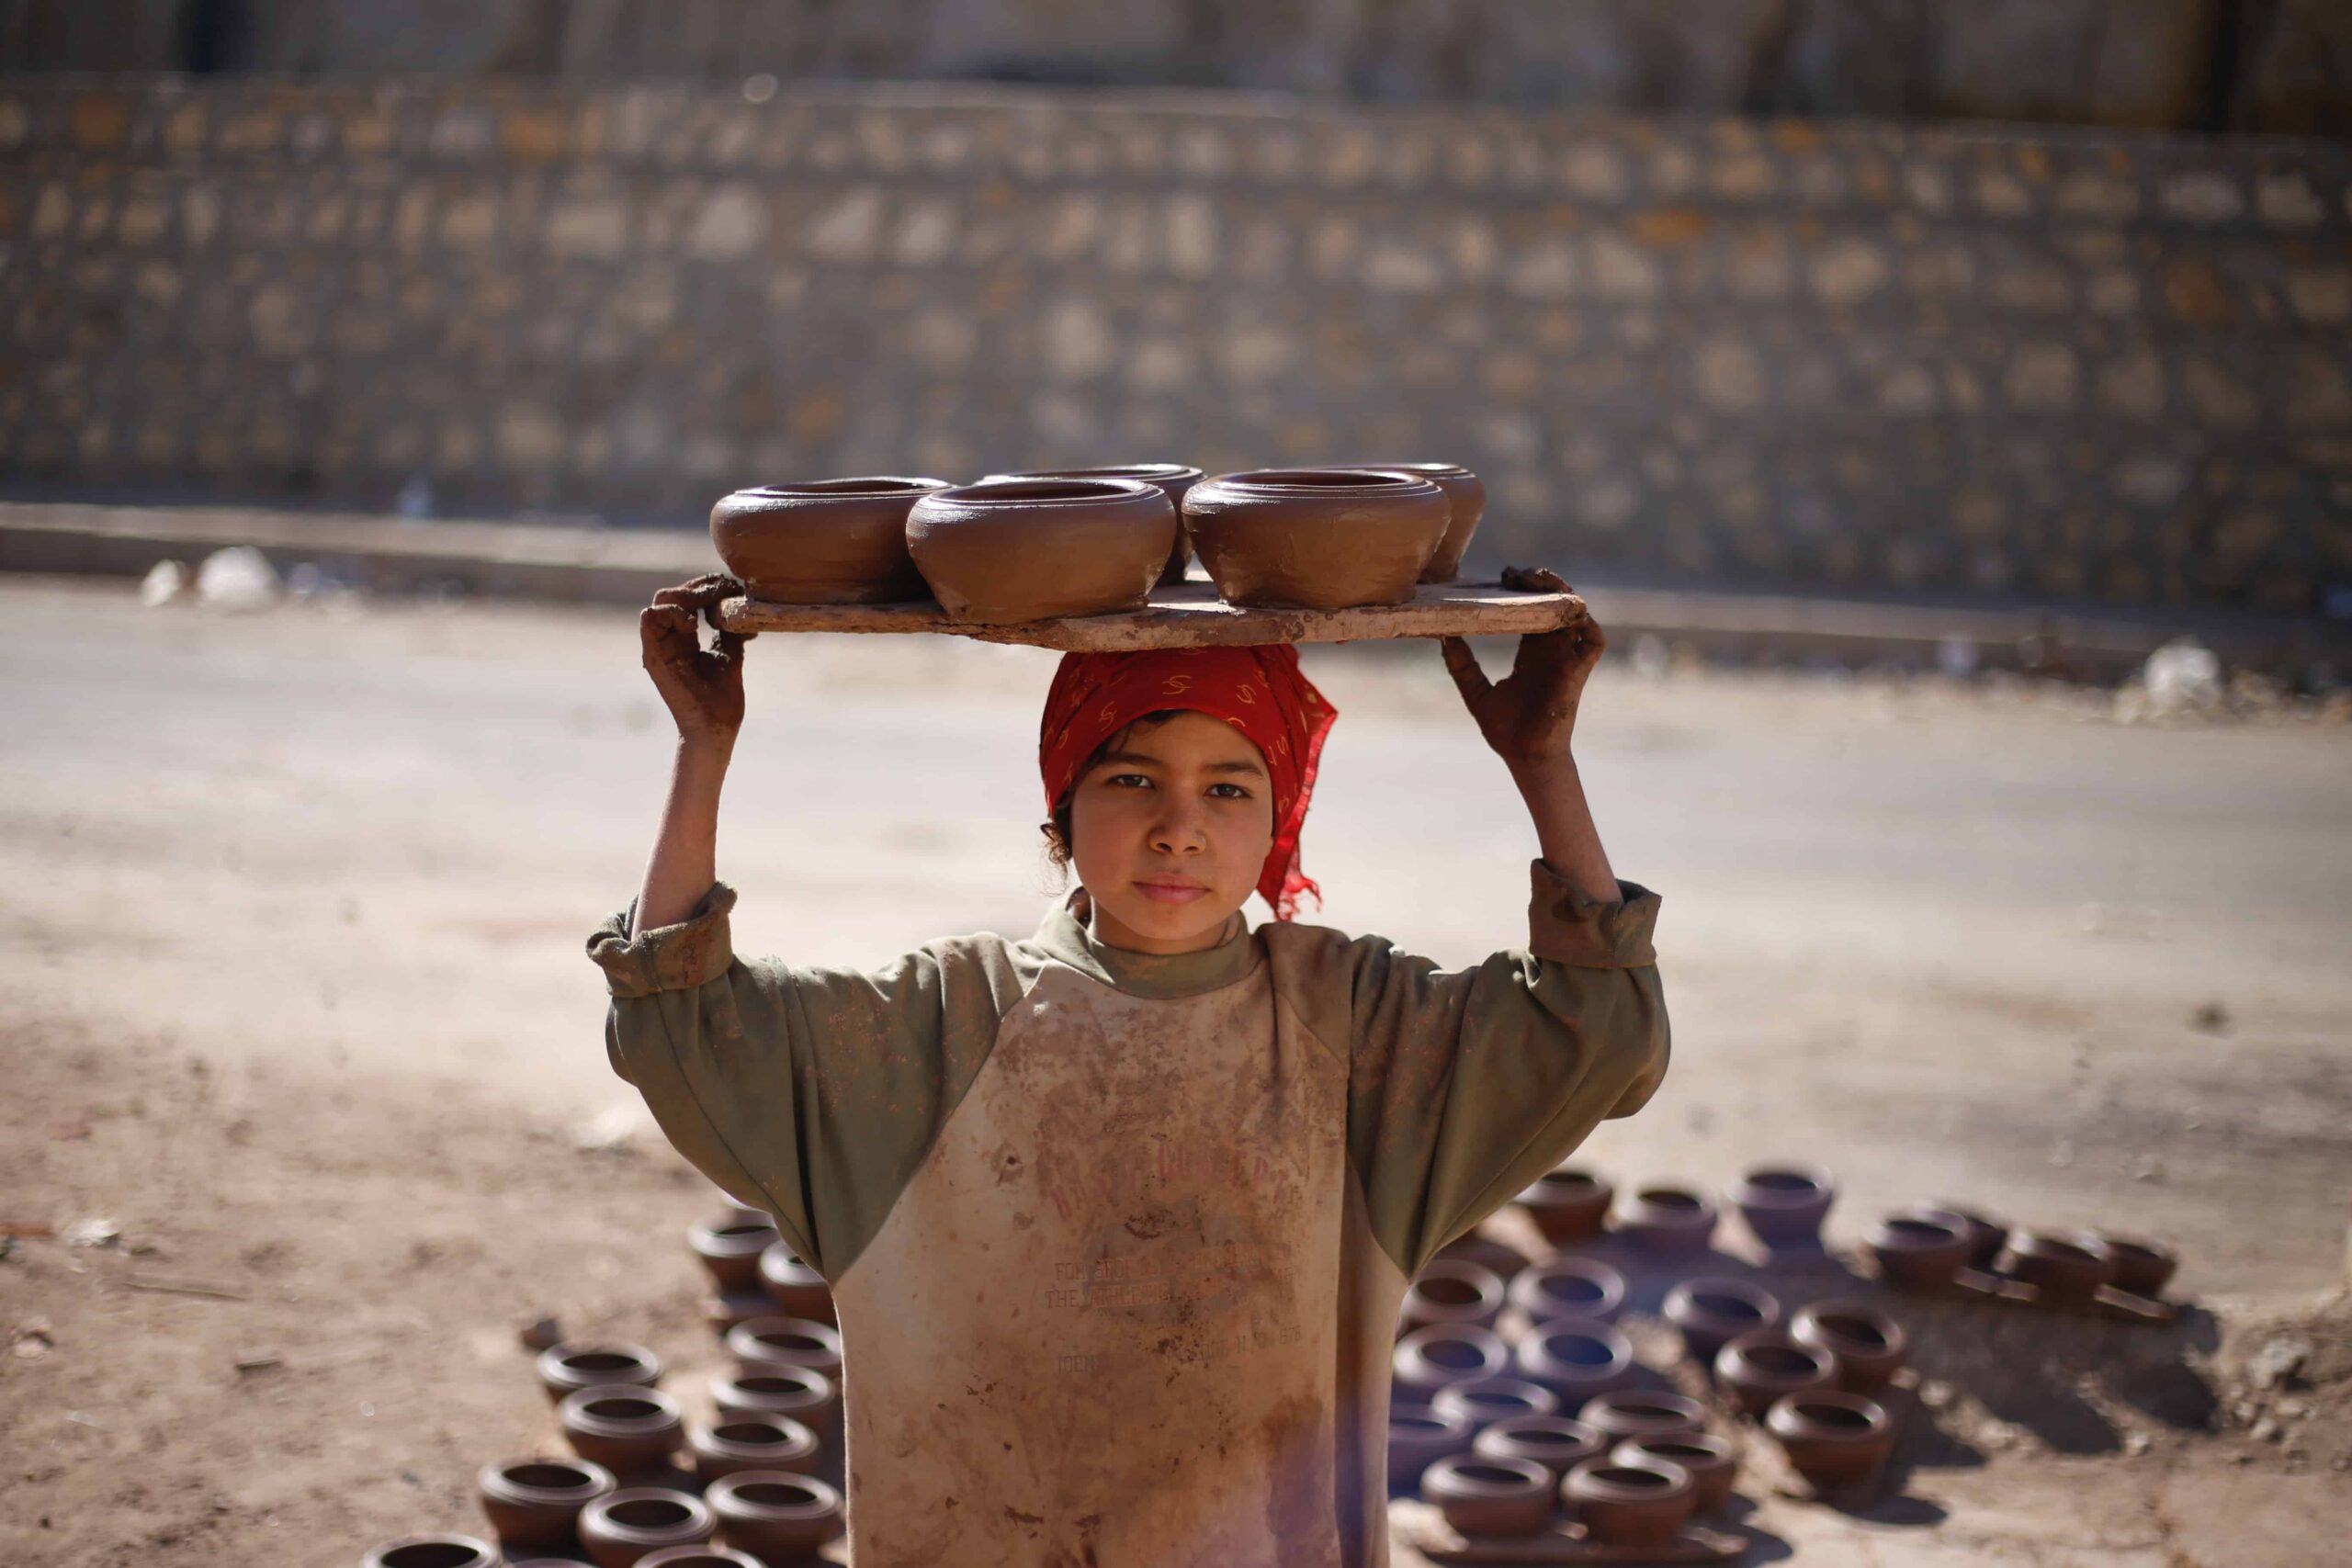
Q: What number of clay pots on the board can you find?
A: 5